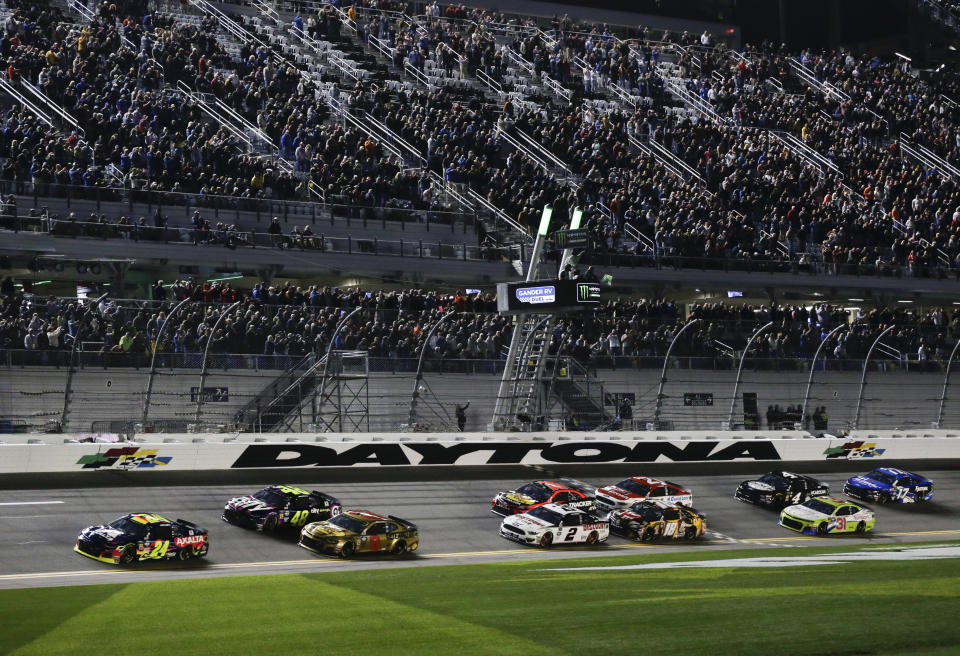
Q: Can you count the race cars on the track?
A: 10